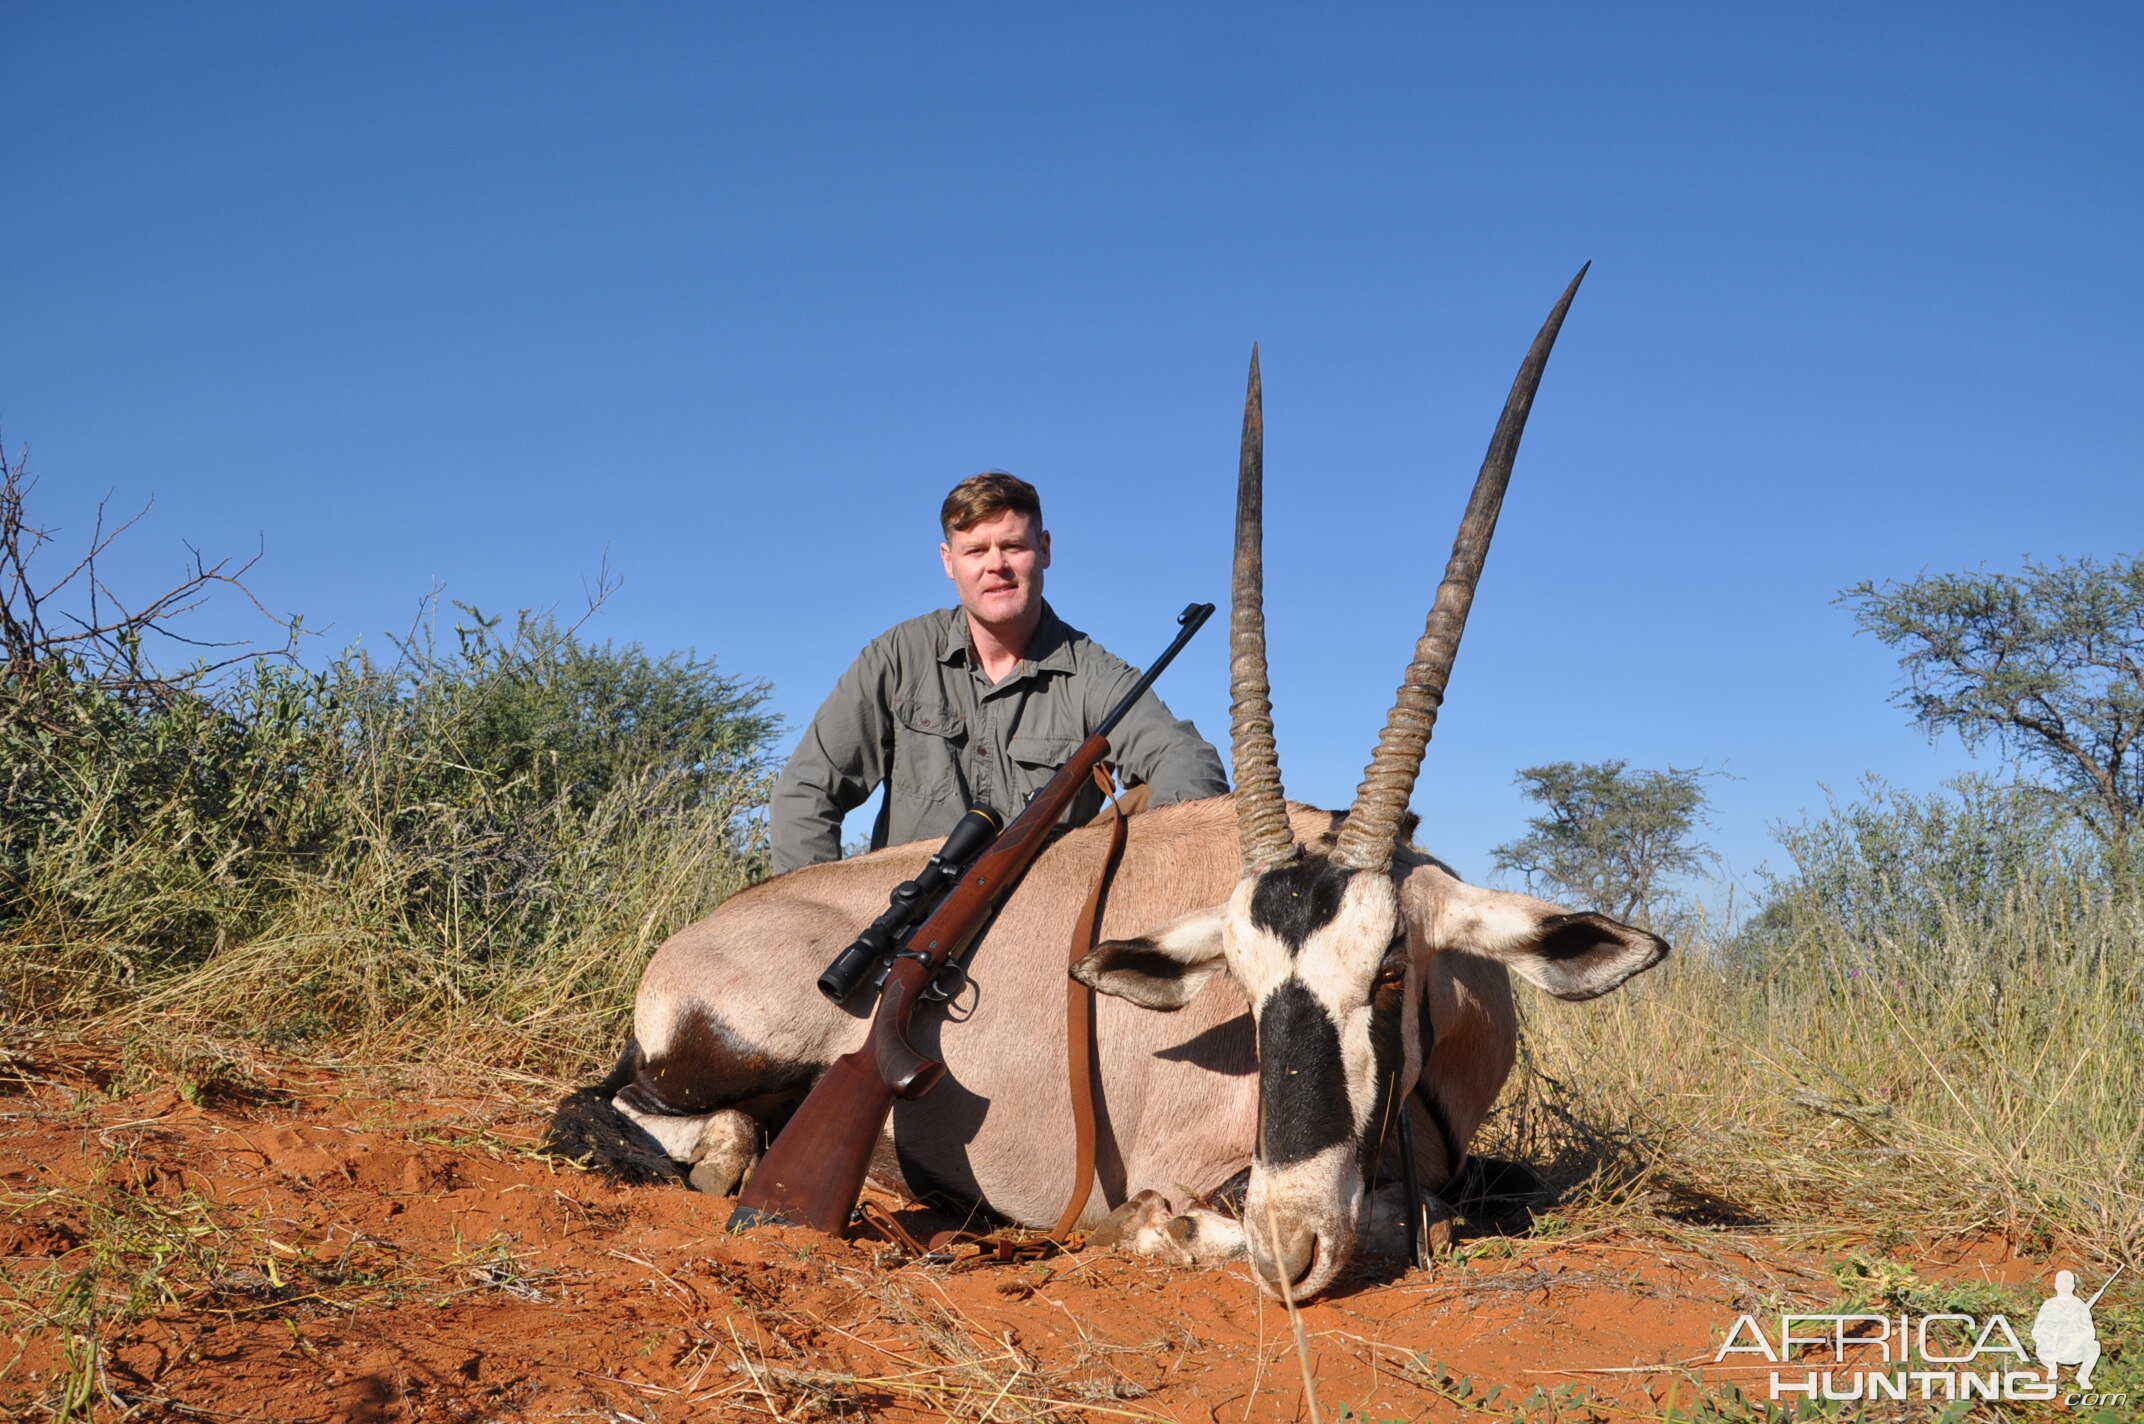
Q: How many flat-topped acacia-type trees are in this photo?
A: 2